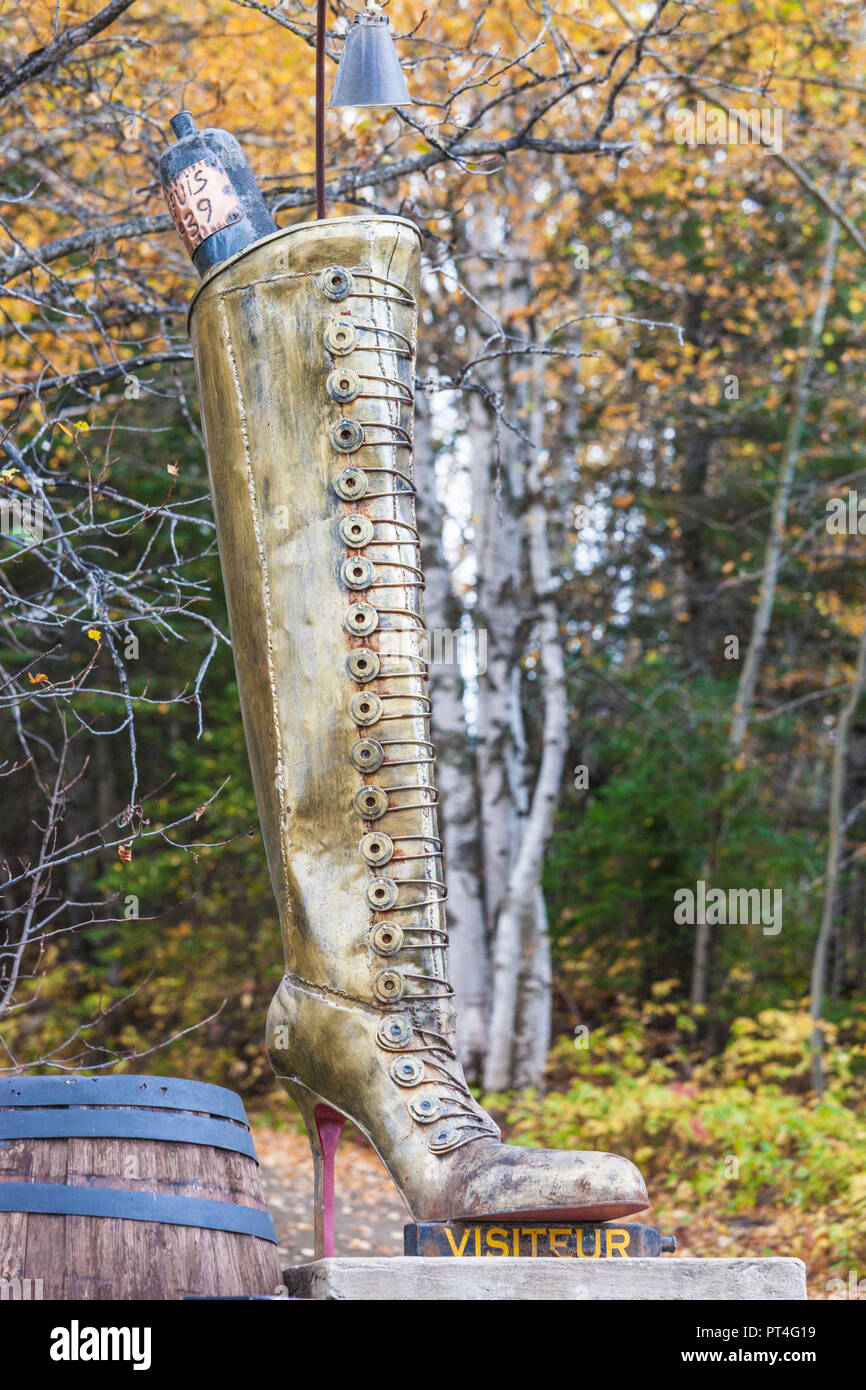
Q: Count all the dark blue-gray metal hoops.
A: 3